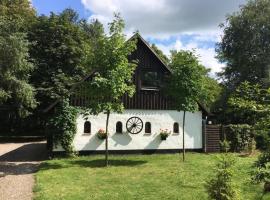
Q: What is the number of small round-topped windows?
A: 4